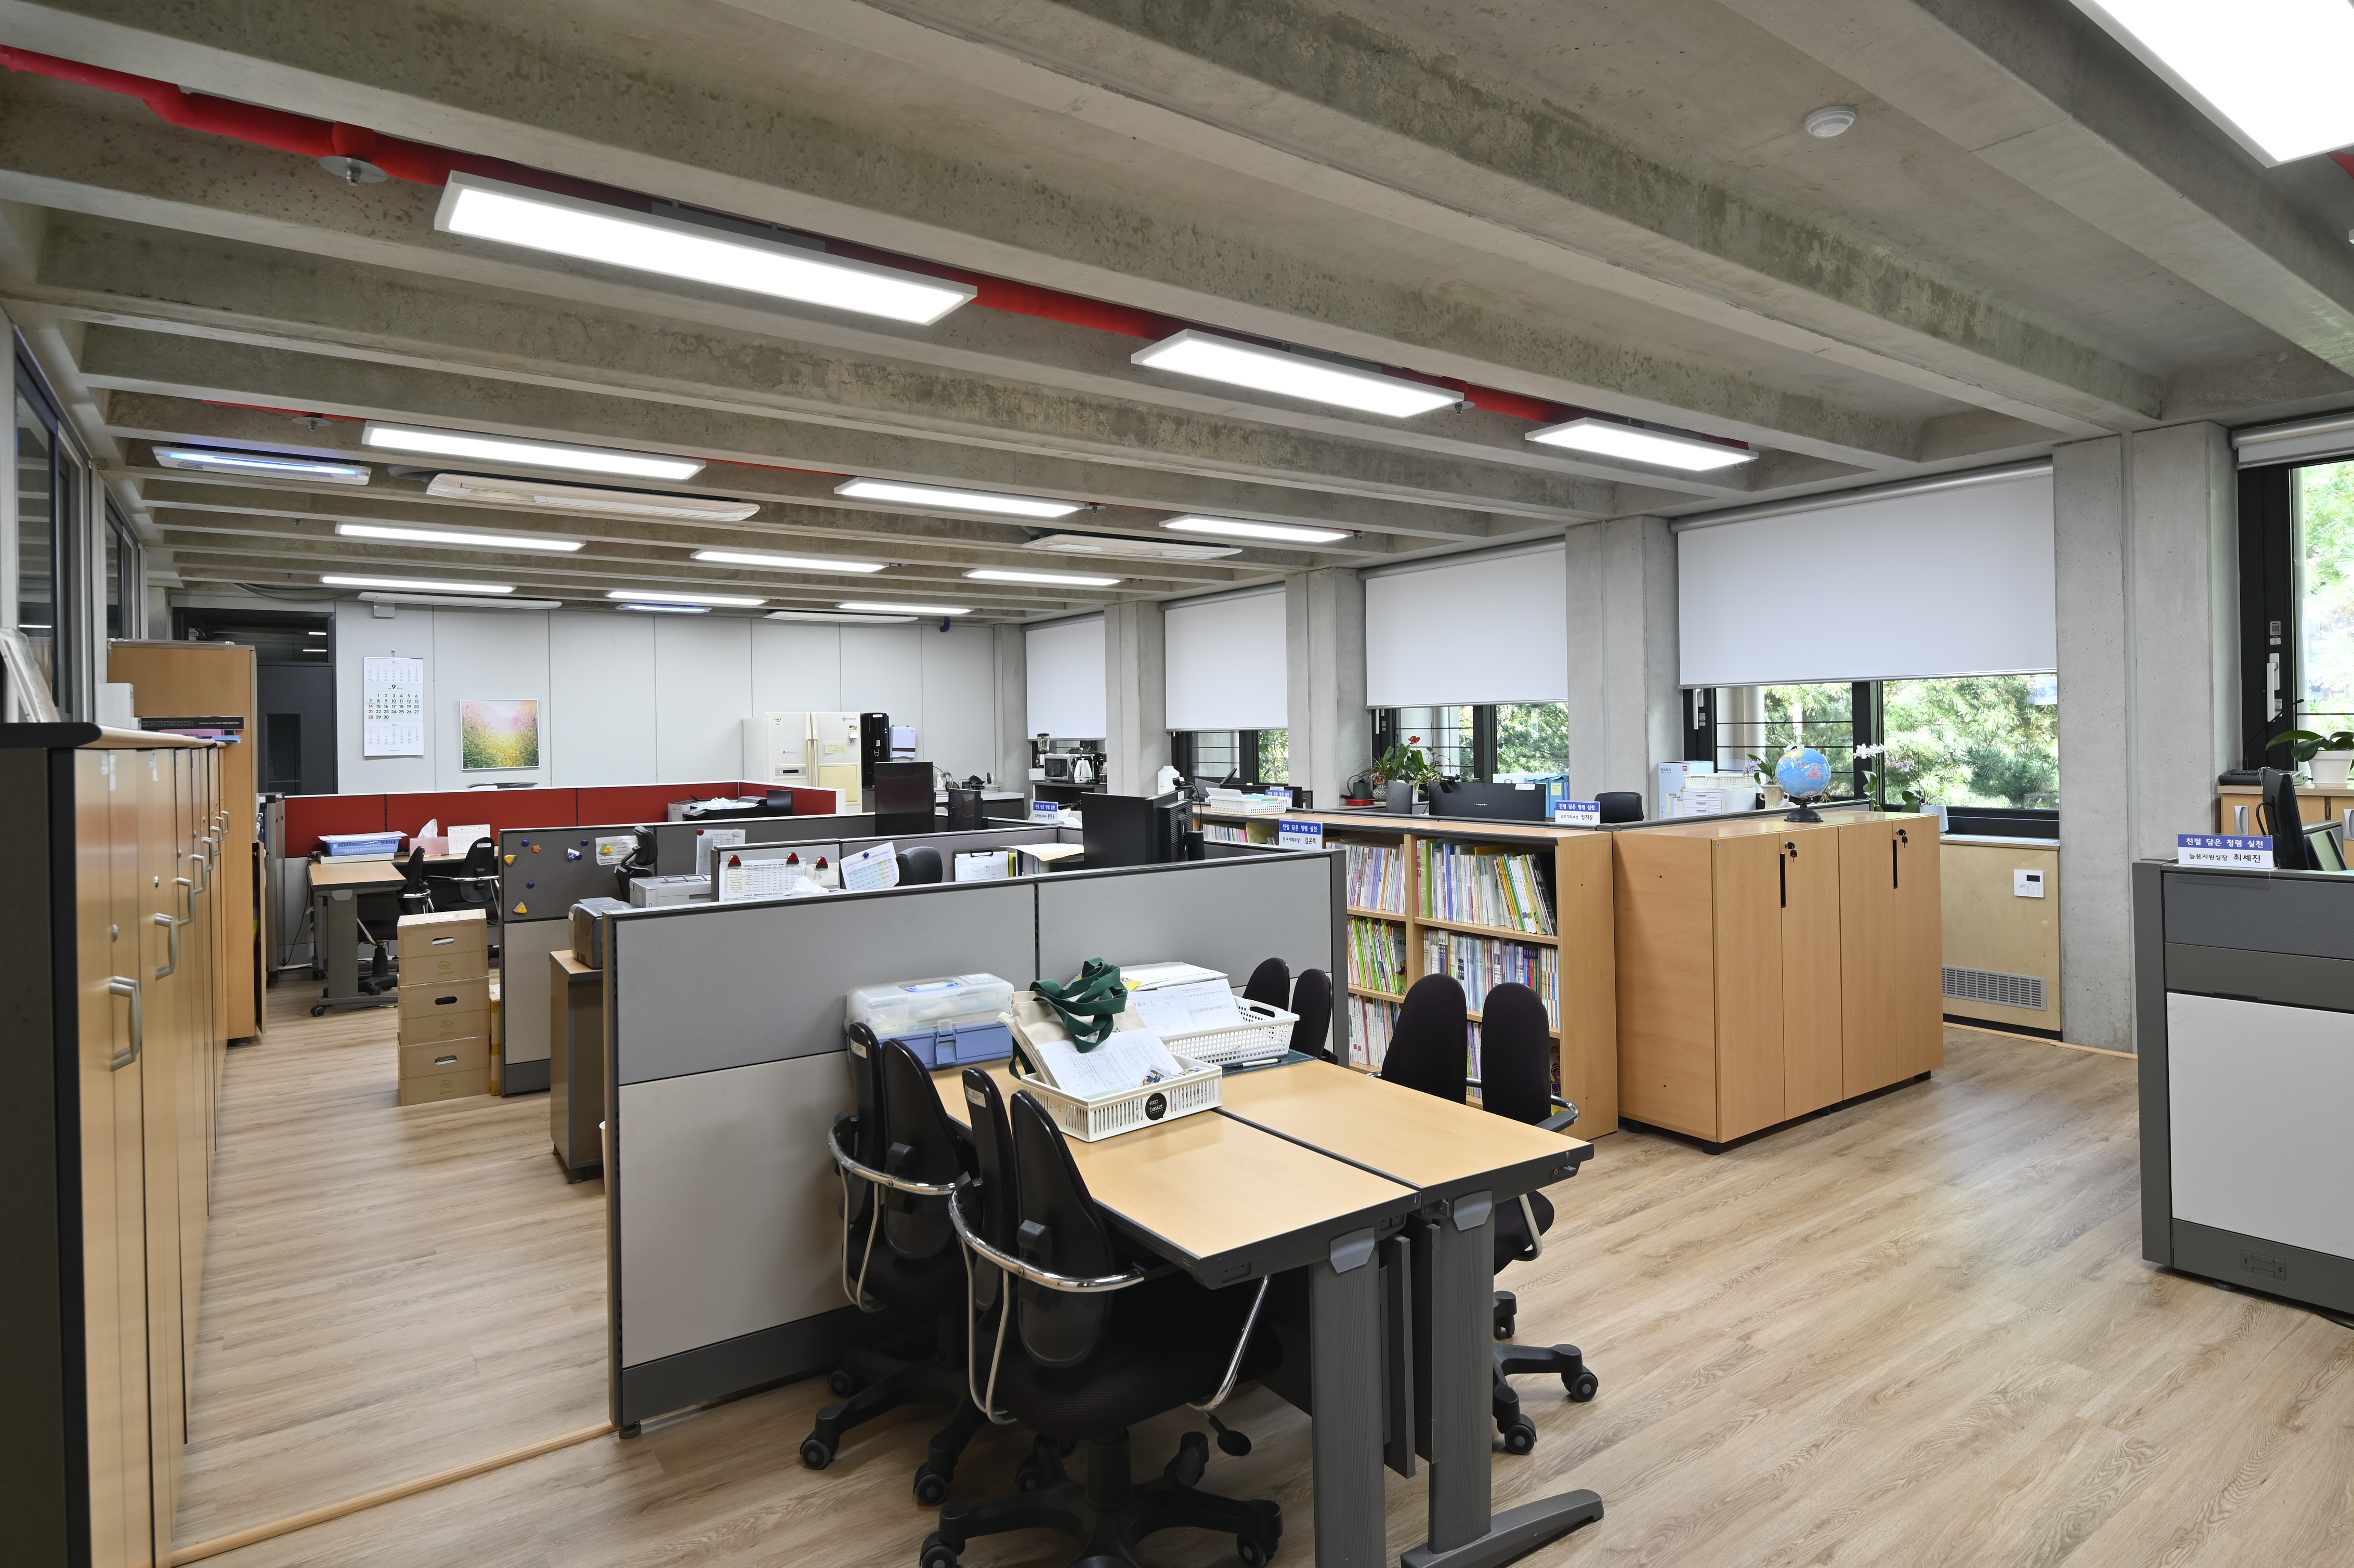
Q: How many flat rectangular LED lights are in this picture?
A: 13